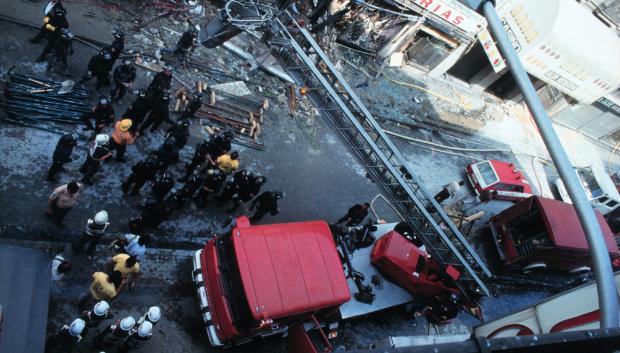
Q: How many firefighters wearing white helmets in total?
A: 7